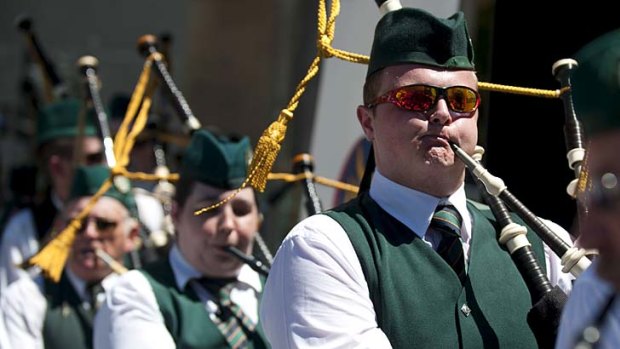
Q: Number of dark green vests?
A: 3